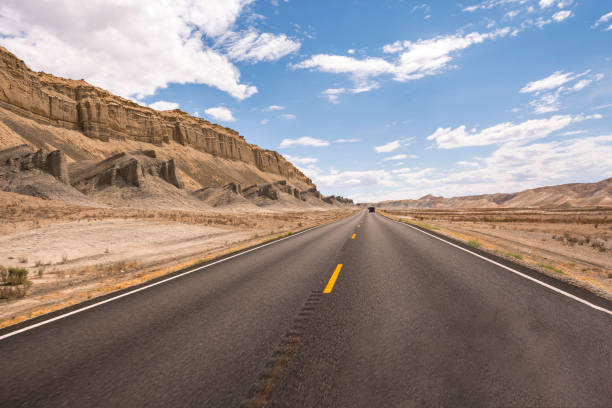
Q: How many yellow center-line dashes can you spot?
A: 3